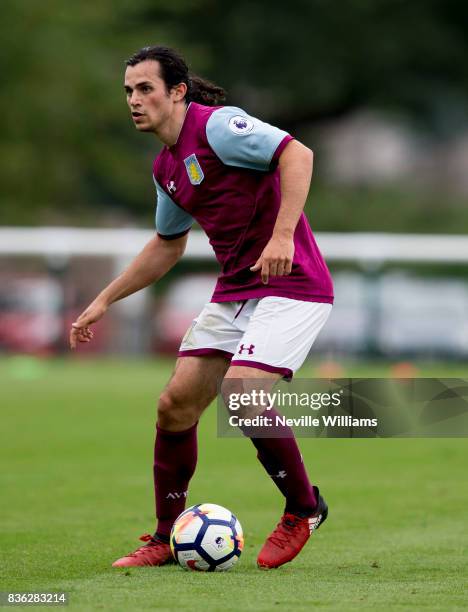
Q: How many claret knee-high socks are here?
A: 2